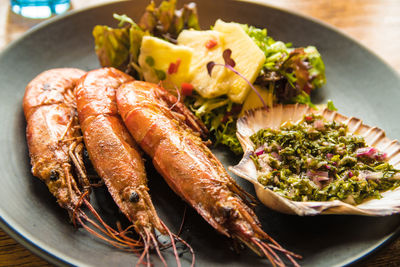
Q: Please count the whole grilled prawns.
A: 3